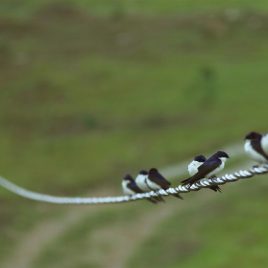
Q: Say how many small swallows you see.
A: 7